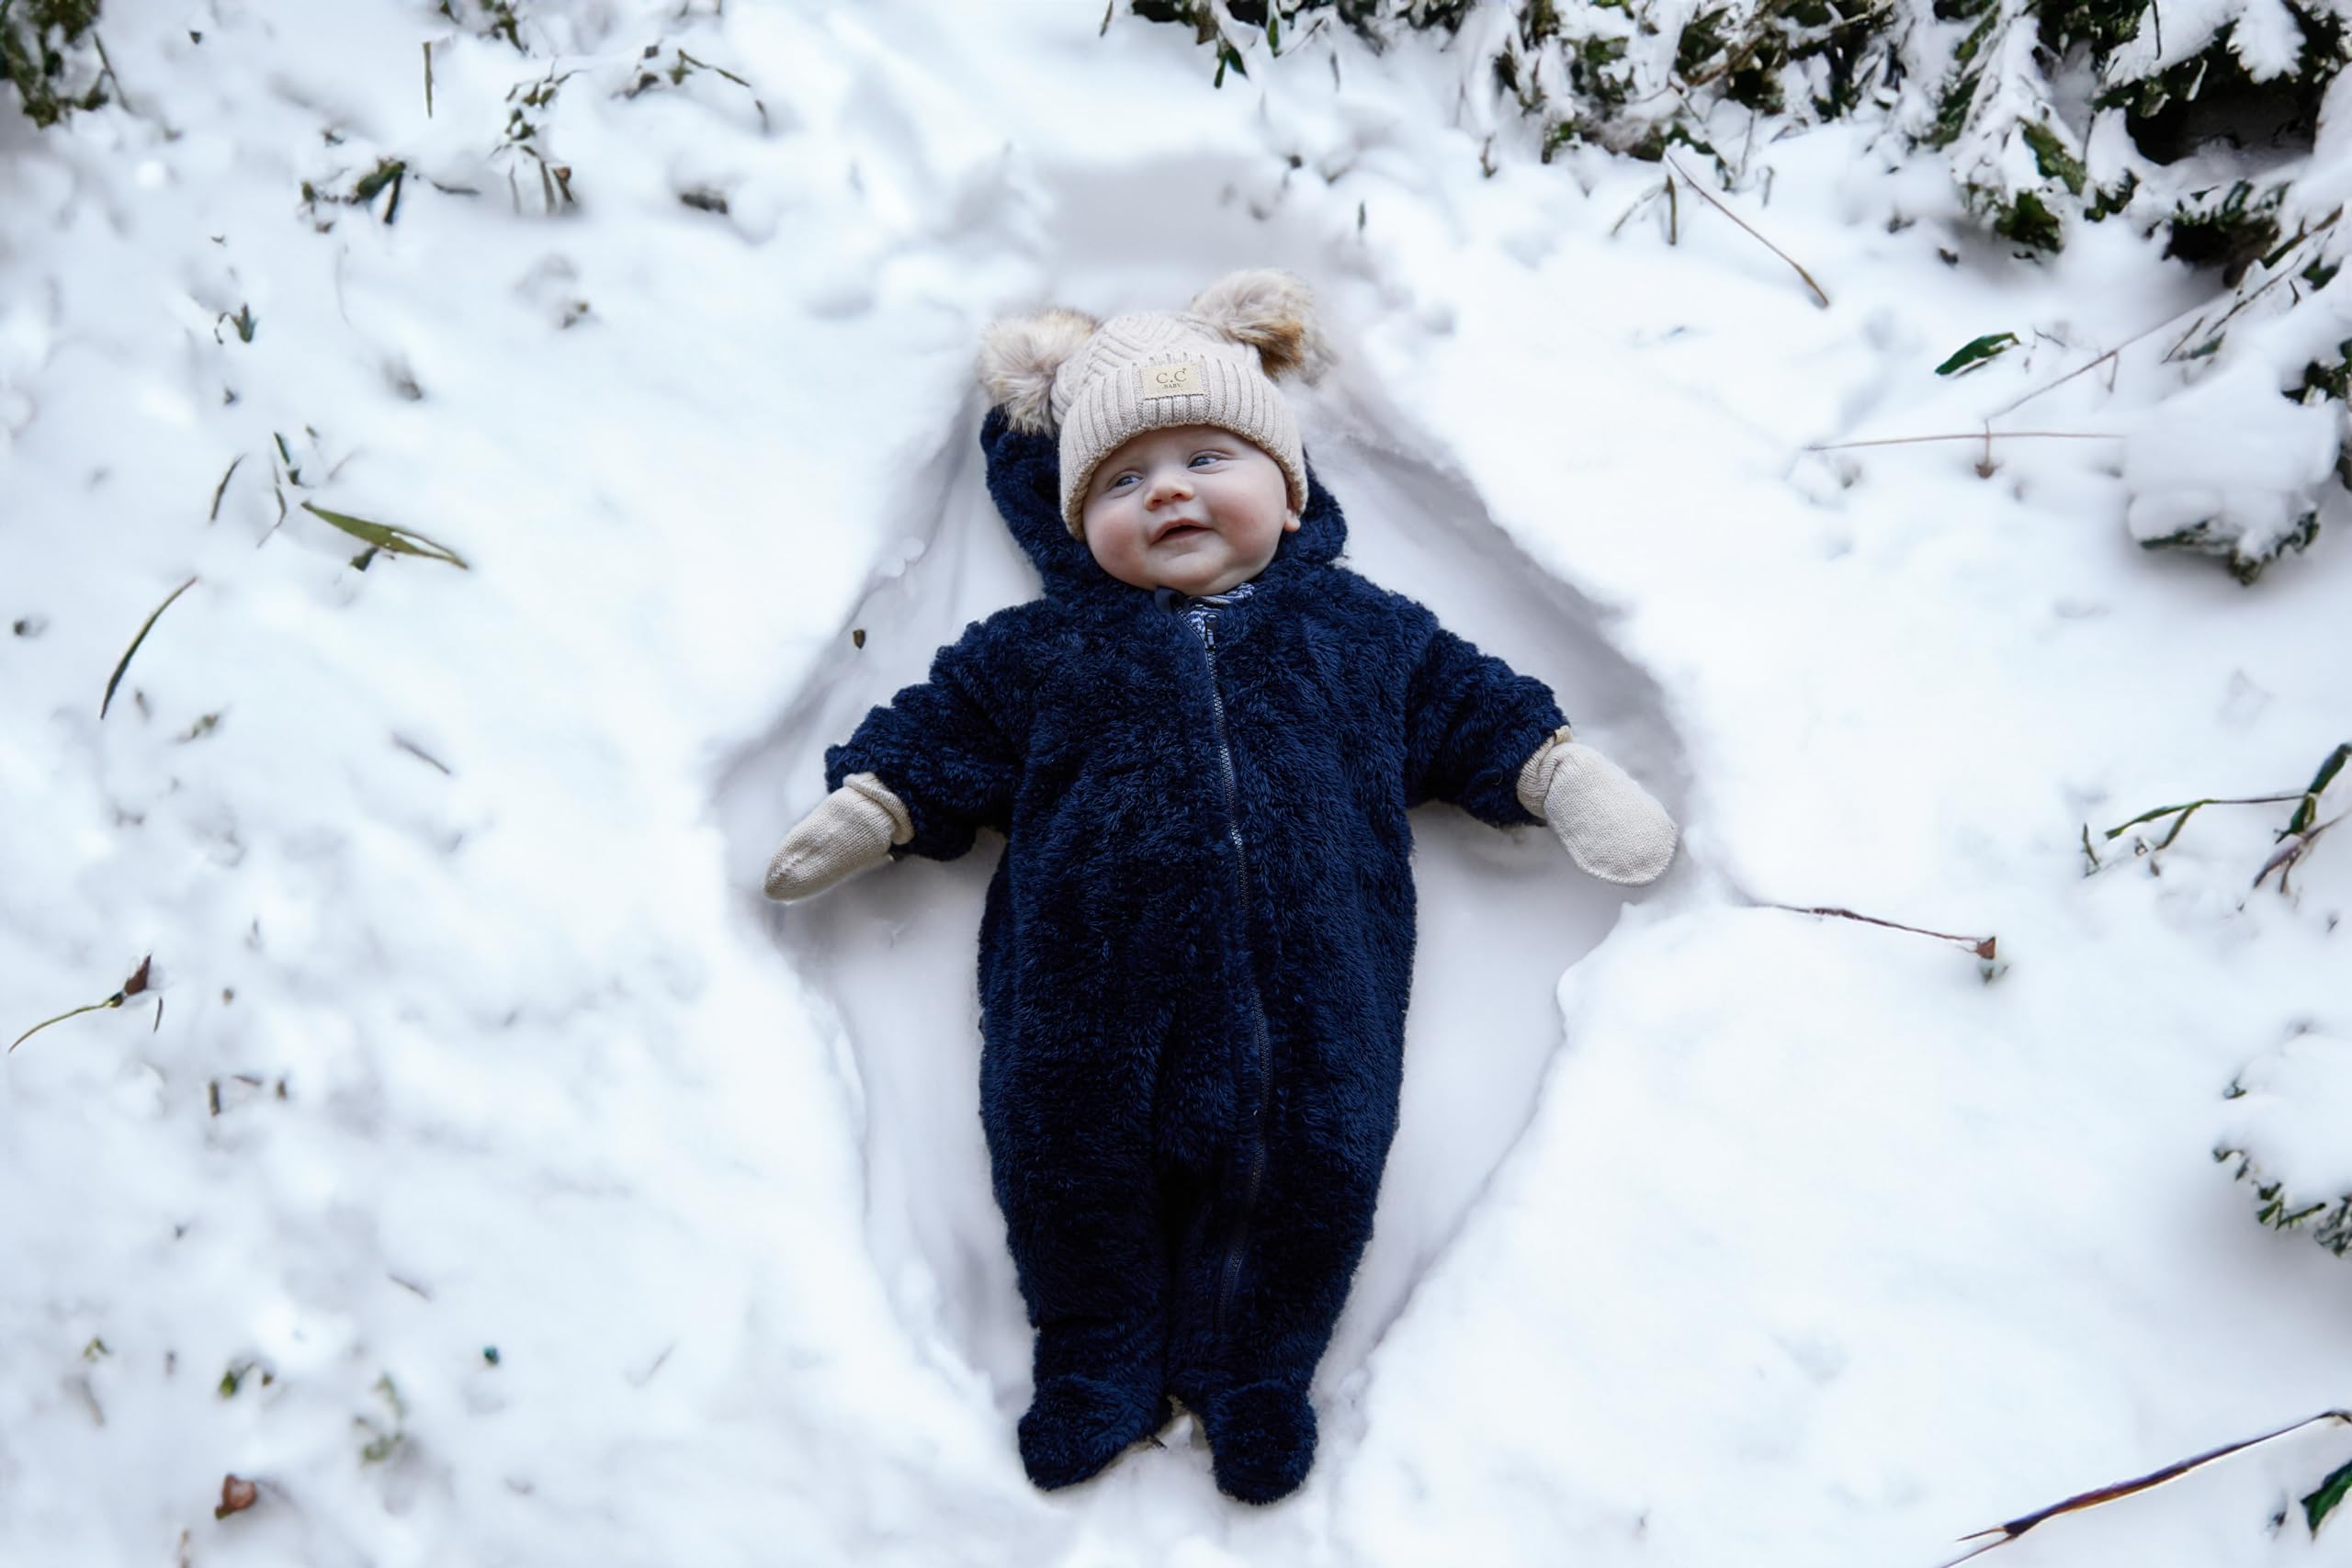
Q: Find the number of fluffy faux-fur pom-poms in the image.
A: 2